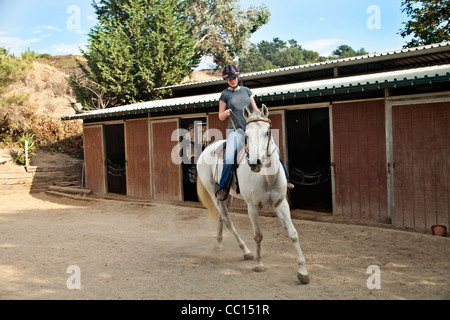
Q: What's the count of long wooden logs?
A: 2